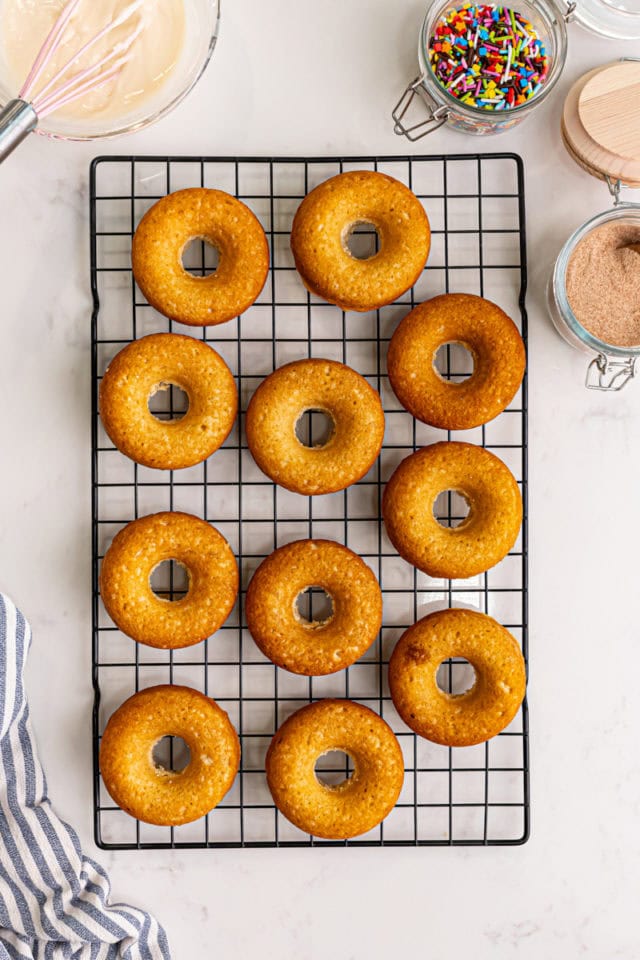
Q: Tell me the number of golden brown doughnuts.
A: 11